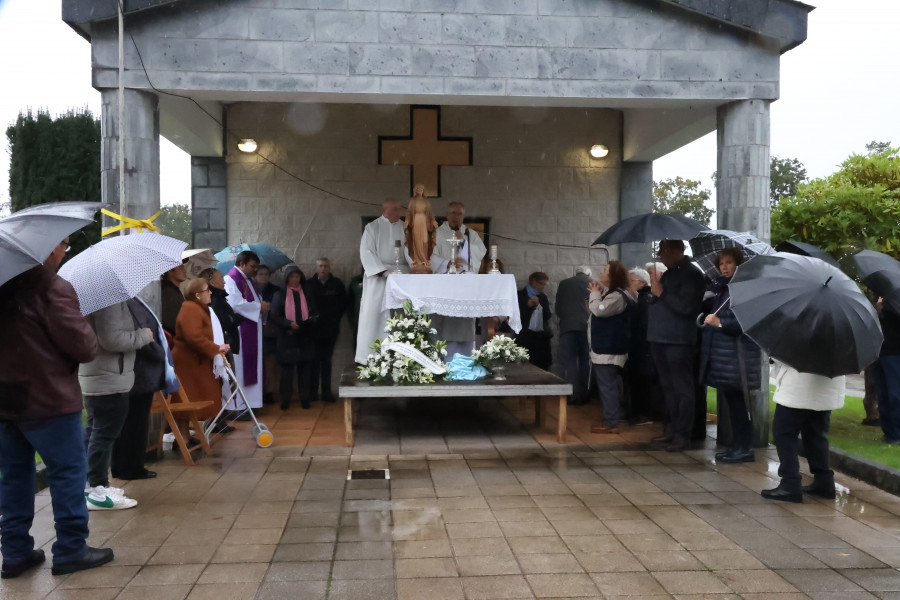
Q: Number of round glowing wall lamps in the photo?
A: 2